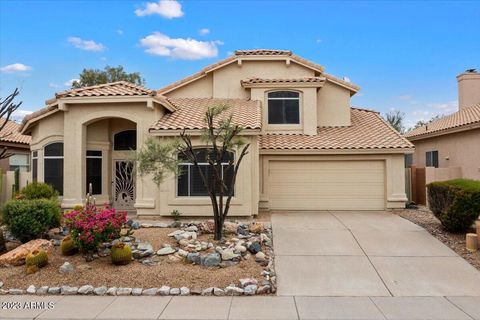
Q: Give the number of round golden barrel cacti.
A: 3